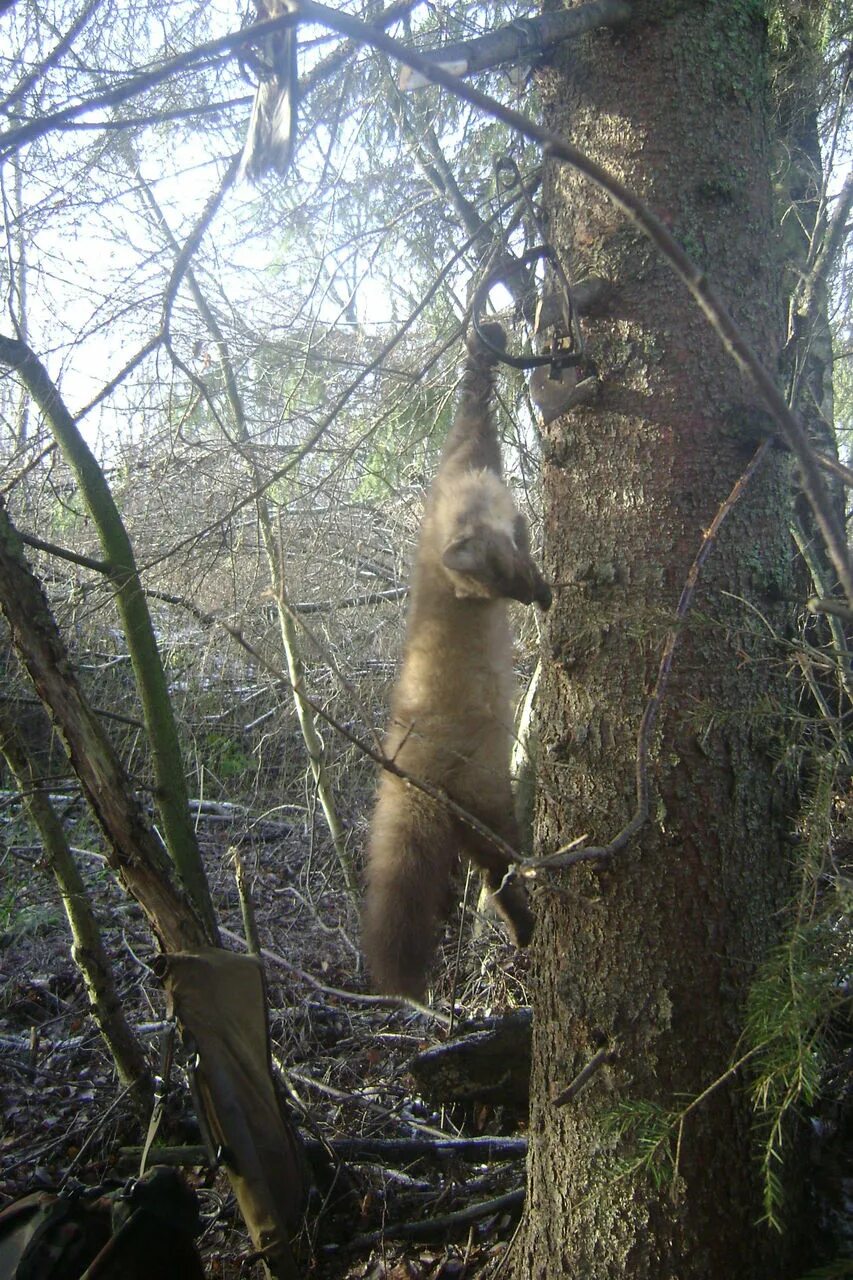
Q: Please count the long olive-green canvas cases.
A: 1